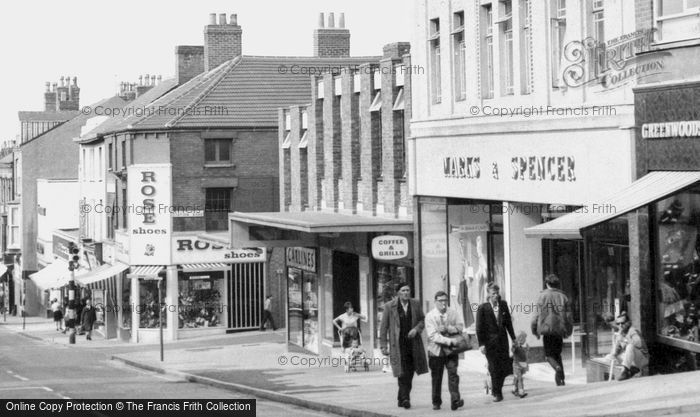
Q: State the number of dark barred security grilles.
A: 1